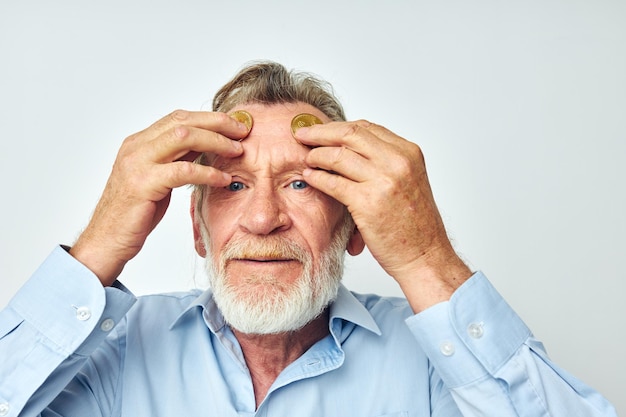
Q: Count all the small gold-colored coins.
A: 2